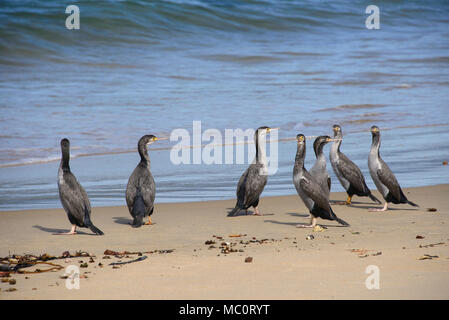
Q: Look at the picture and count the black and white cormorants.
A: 7